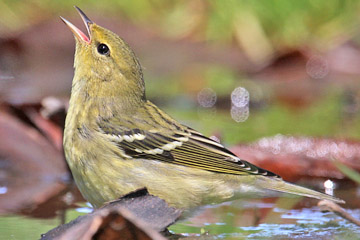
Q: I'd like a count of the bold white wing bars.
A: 2